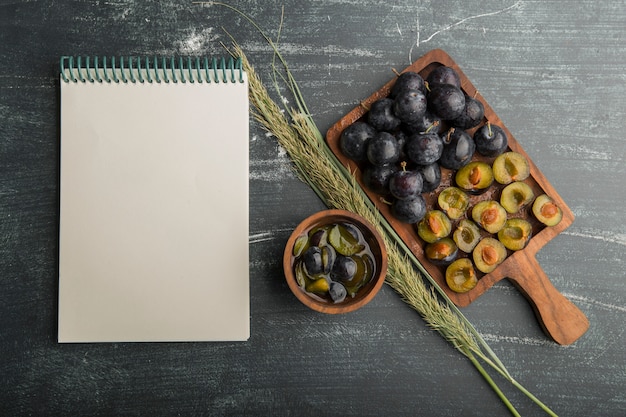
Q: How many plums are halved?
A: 12